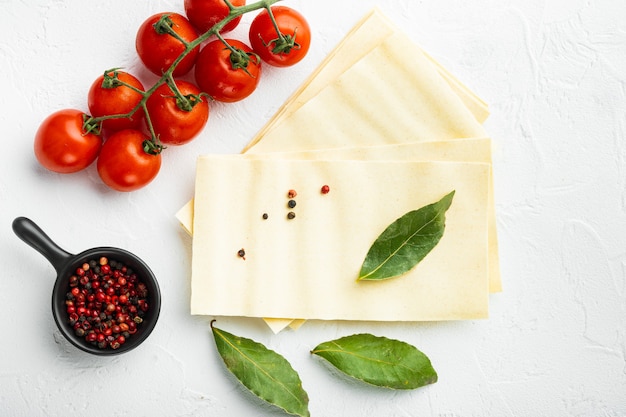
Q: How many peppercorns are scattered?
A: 6